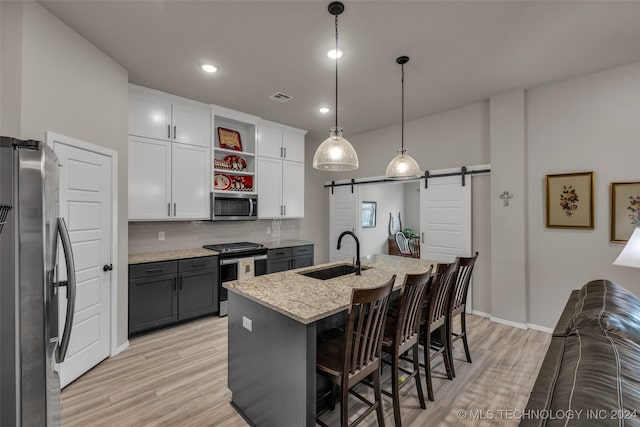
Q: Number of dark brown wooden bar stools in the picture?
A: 4